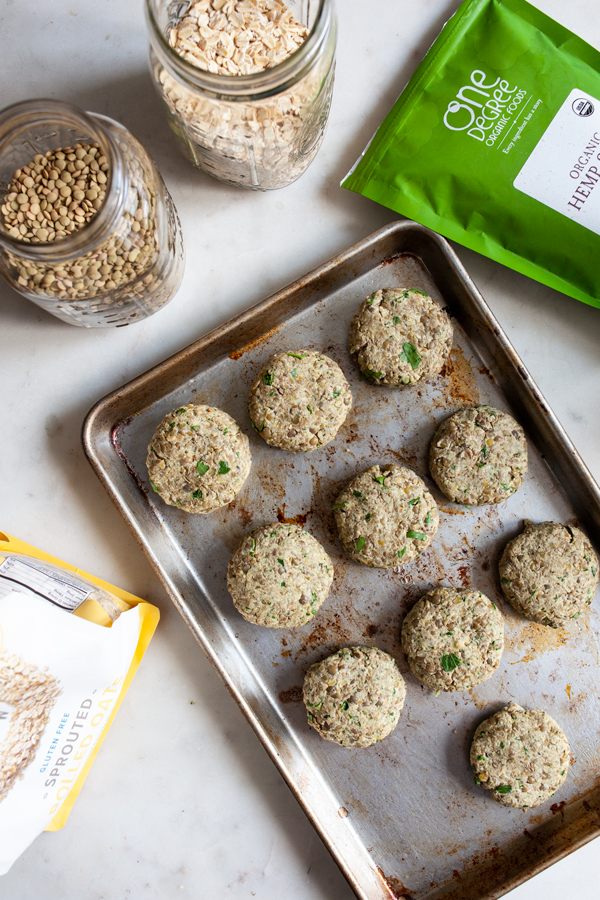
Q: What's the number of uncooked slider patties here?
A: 10